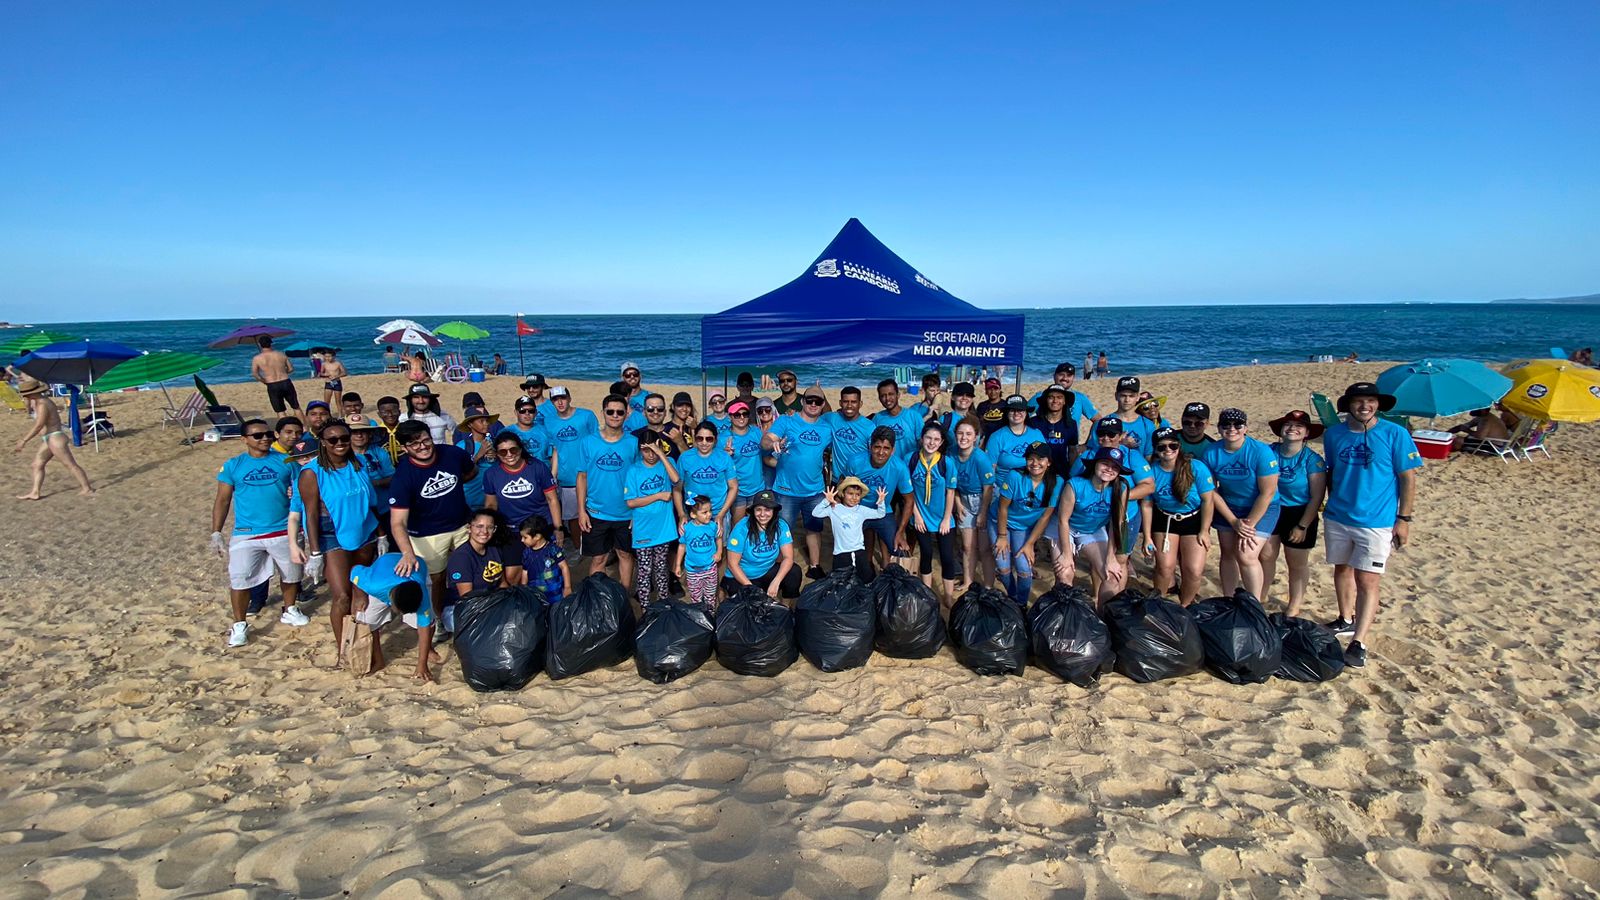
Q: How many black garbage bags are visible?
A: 11